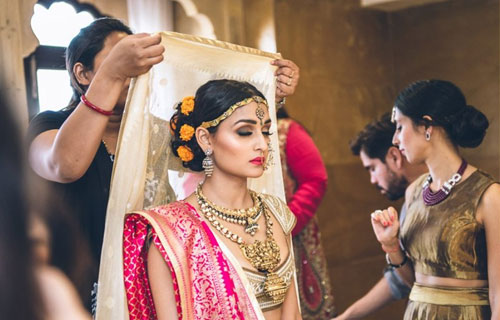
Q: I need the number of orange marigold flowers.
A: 3